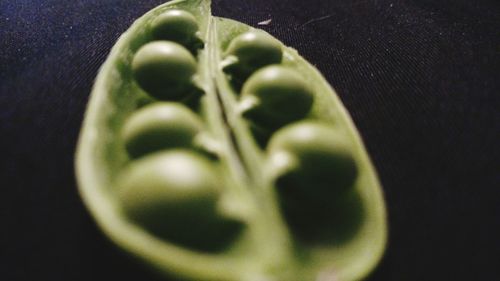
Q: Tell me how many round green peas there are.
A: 7